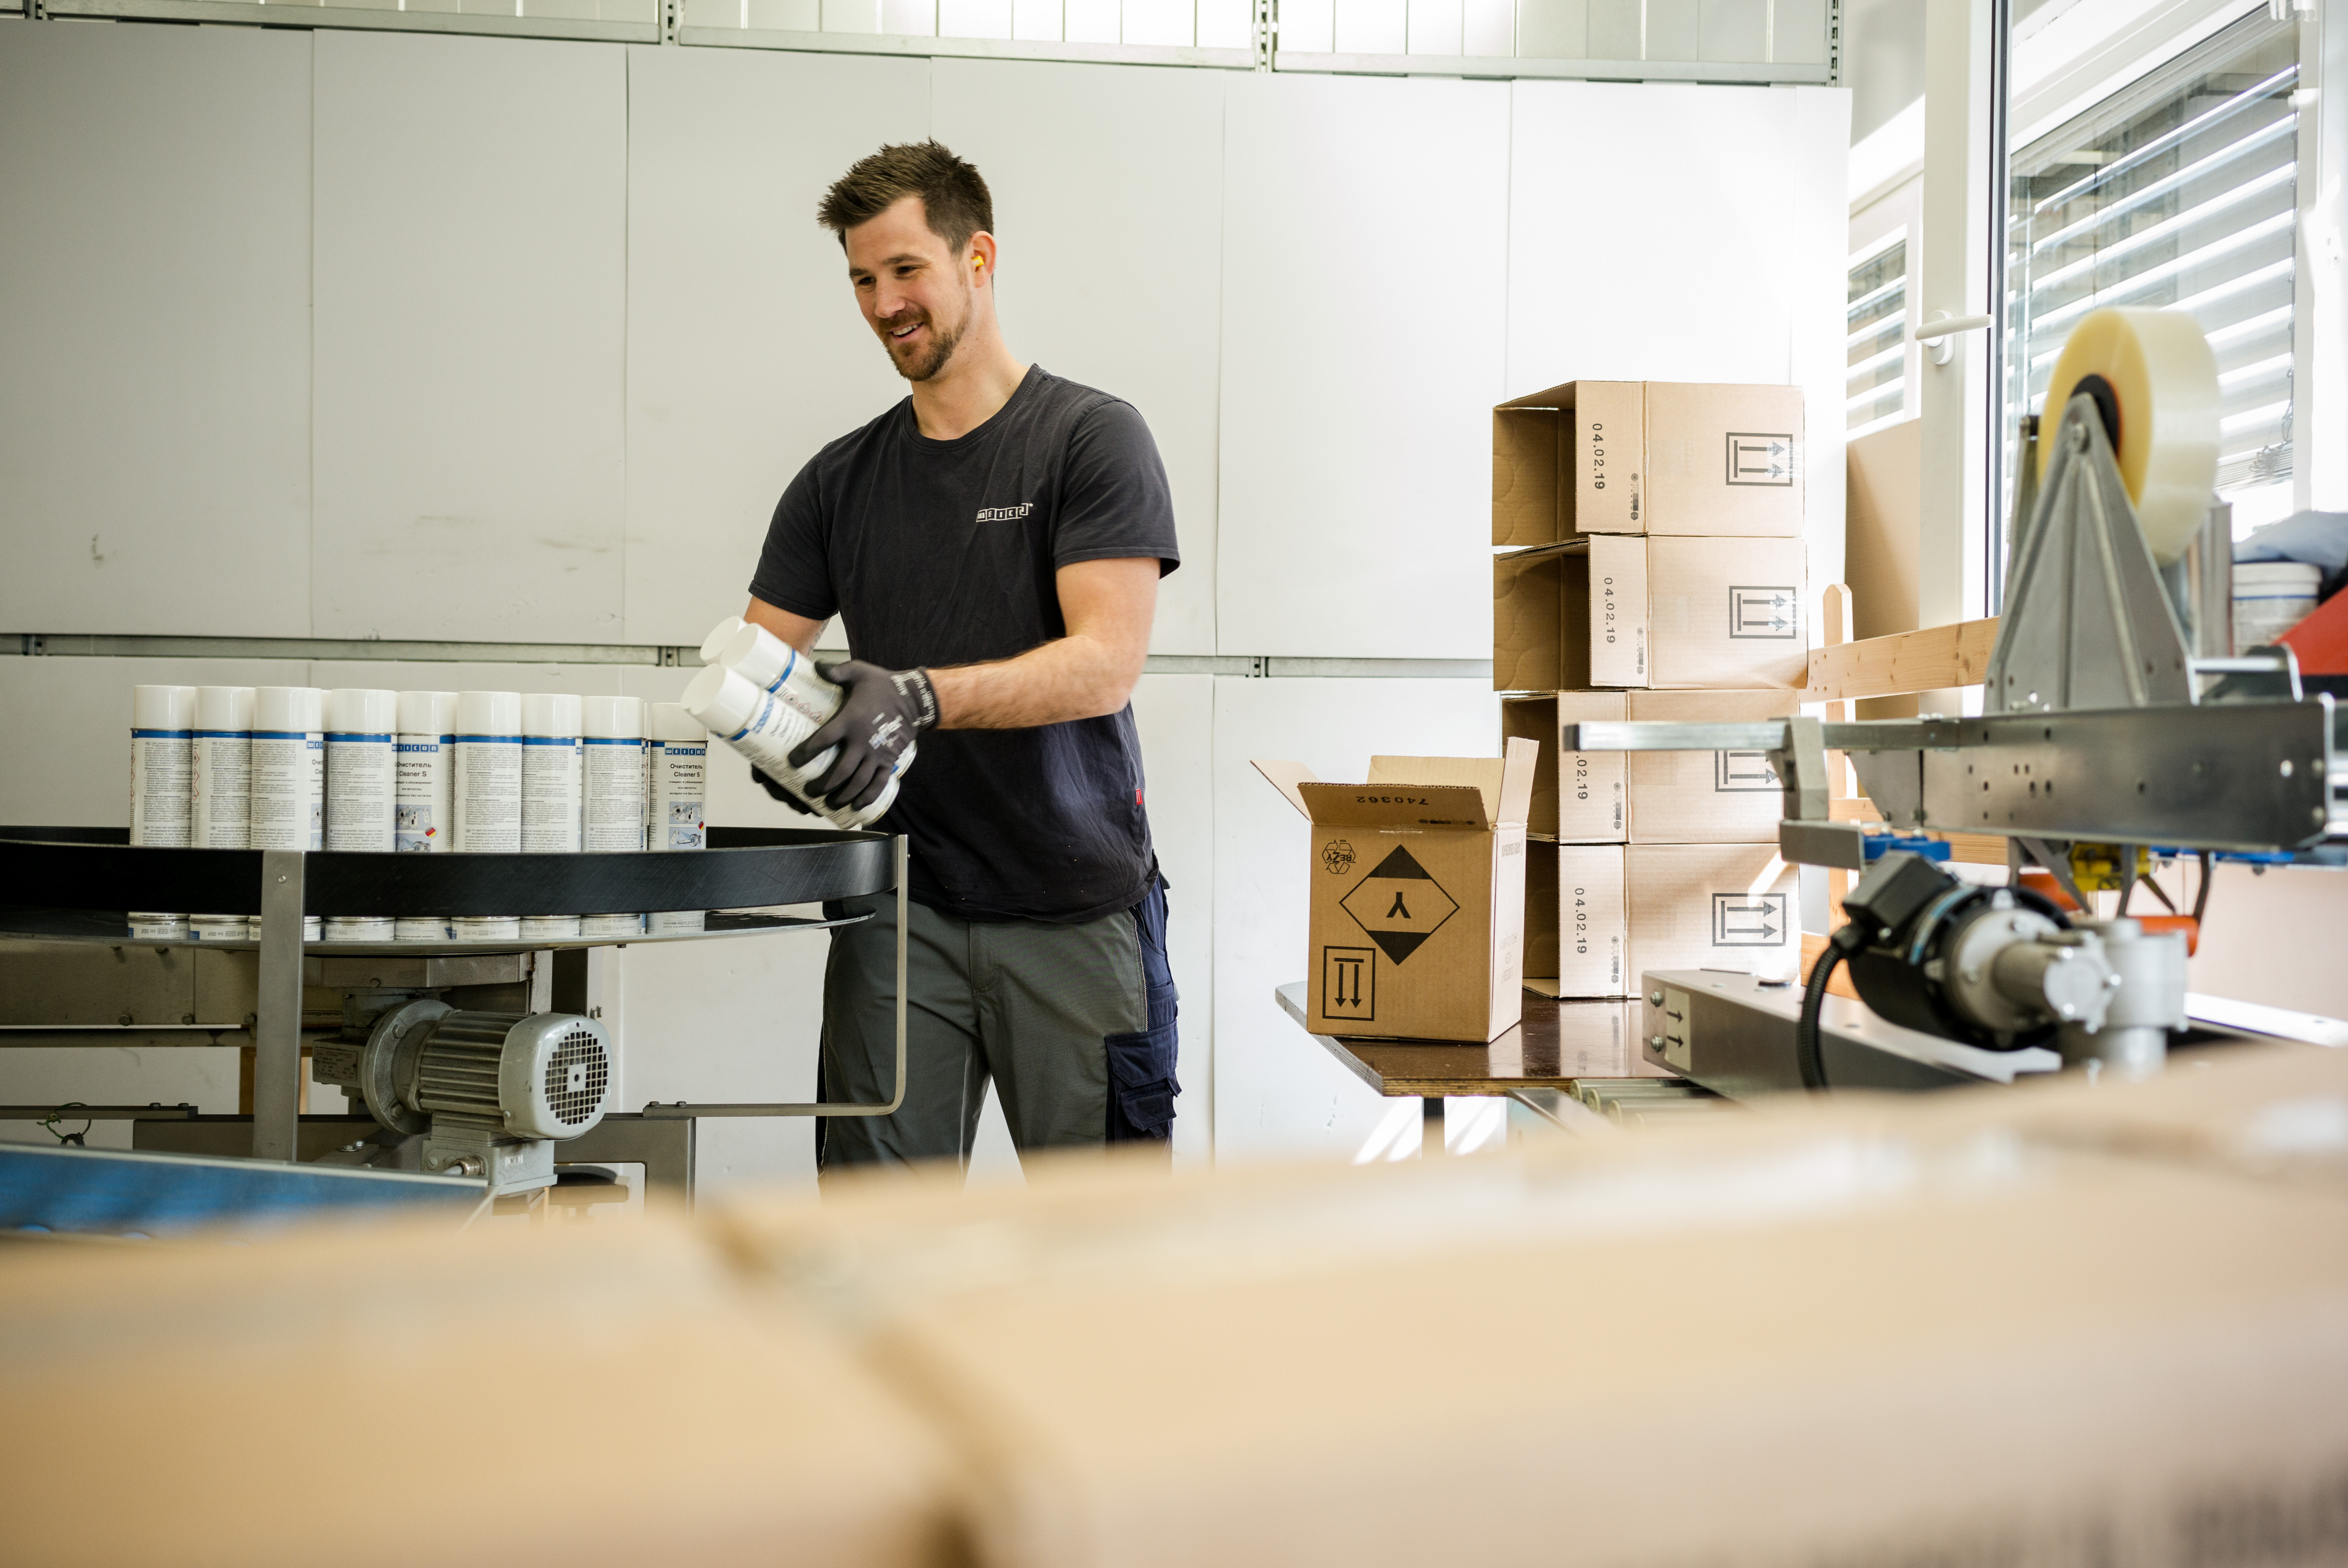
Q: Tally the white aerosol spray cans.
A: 12